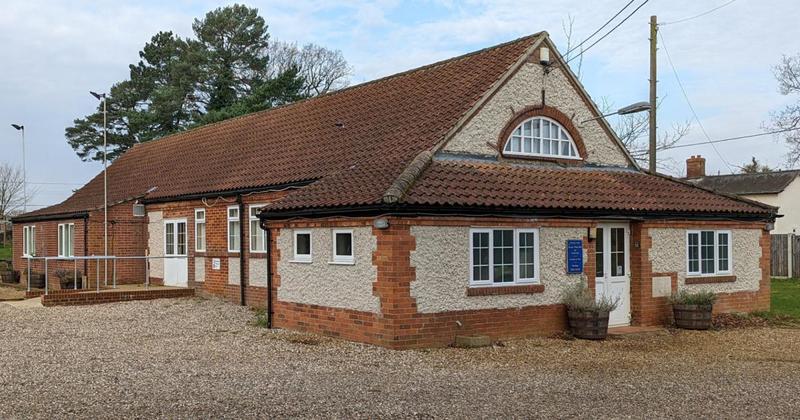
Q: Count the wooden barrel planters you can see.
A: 5